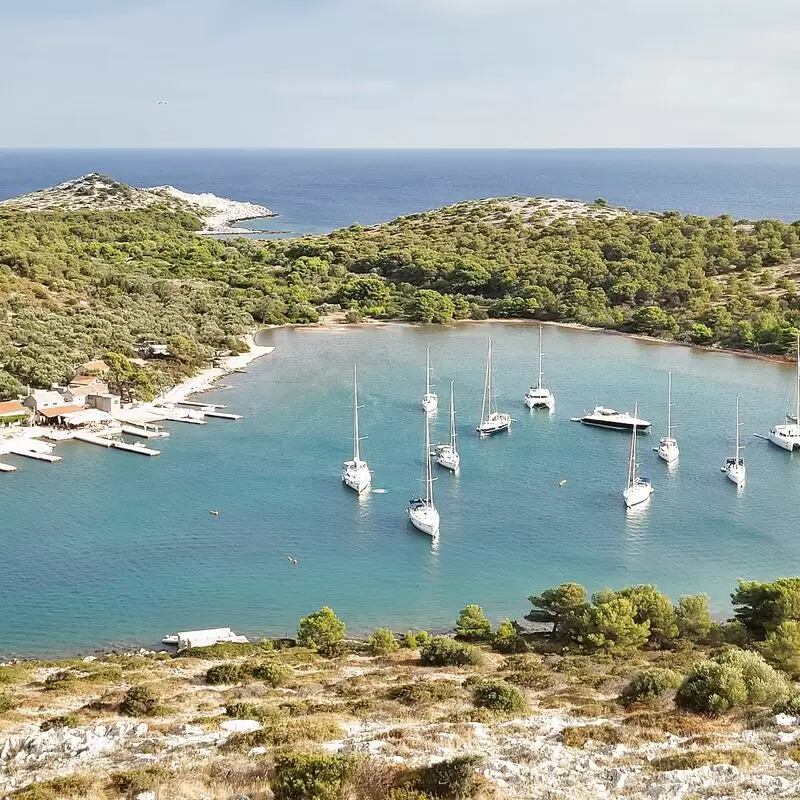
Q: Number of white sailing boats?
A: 10